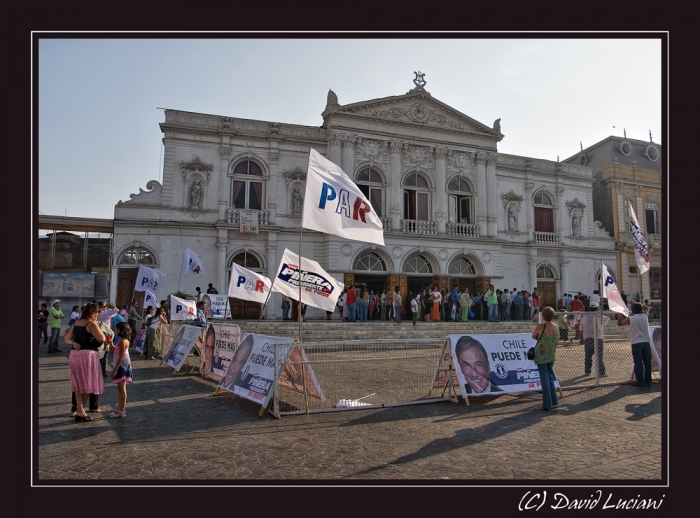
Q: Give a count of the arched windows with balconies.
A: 5